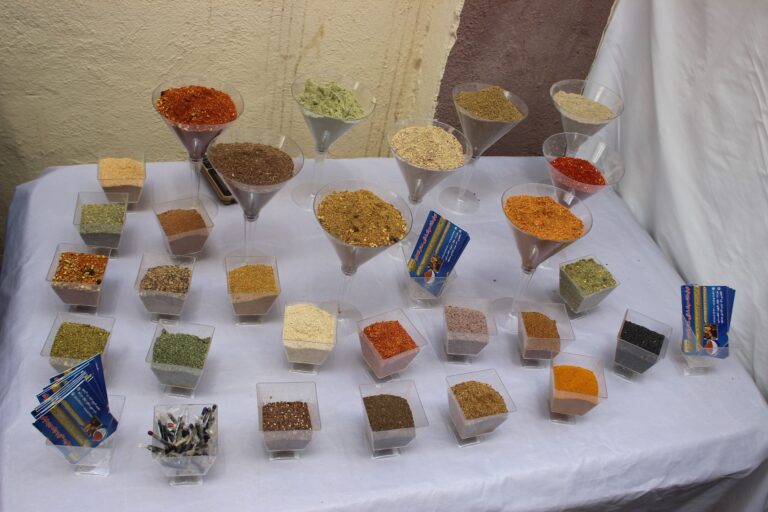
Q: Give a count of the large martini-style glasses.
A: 9